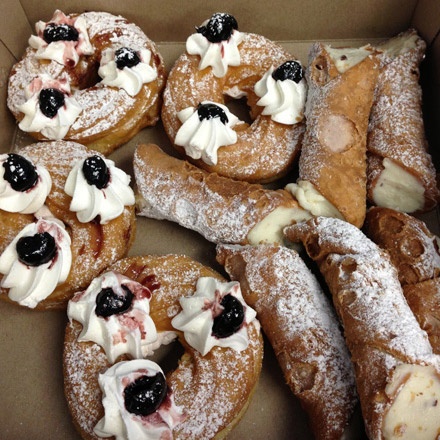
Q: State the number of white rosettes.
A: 12